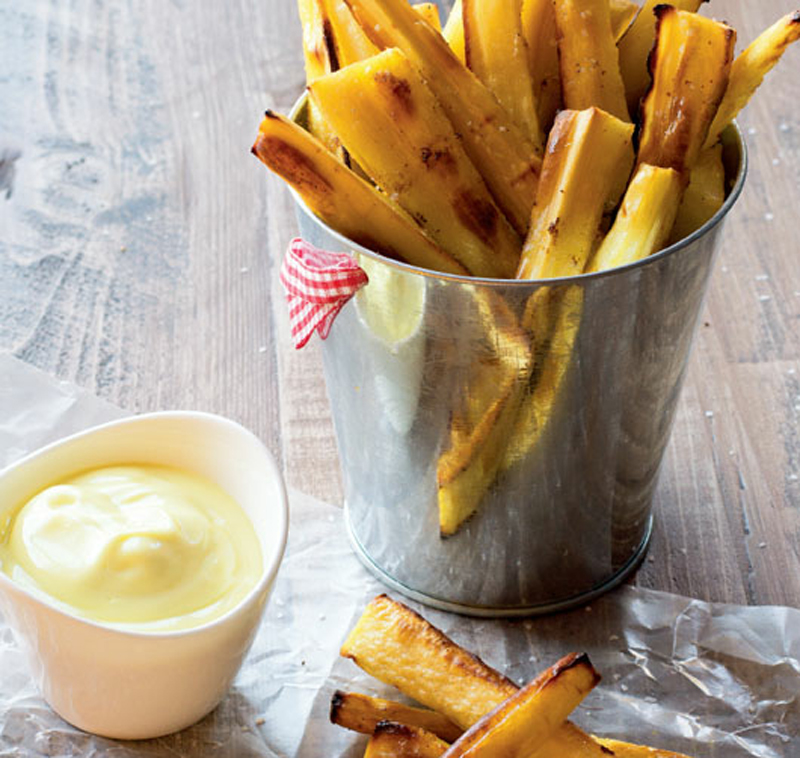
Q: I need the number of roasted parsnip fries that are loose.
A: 5